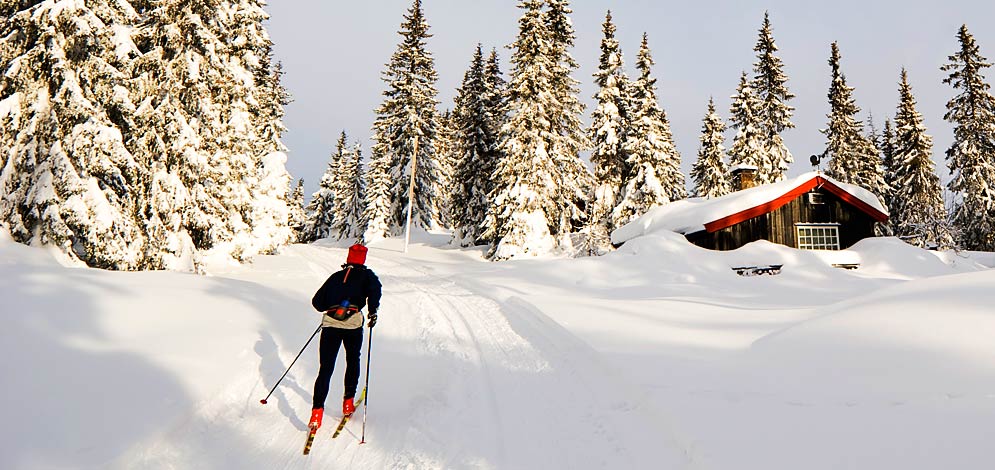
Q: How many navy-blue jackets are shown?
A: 1